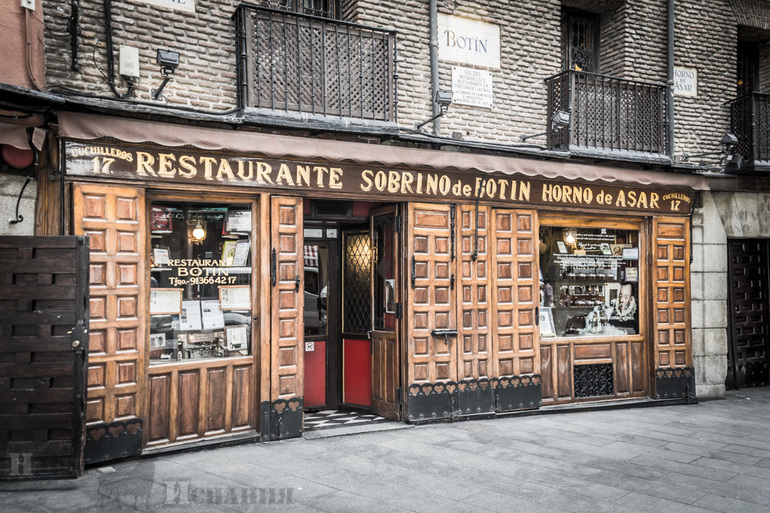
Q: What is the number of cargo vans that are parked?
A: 0